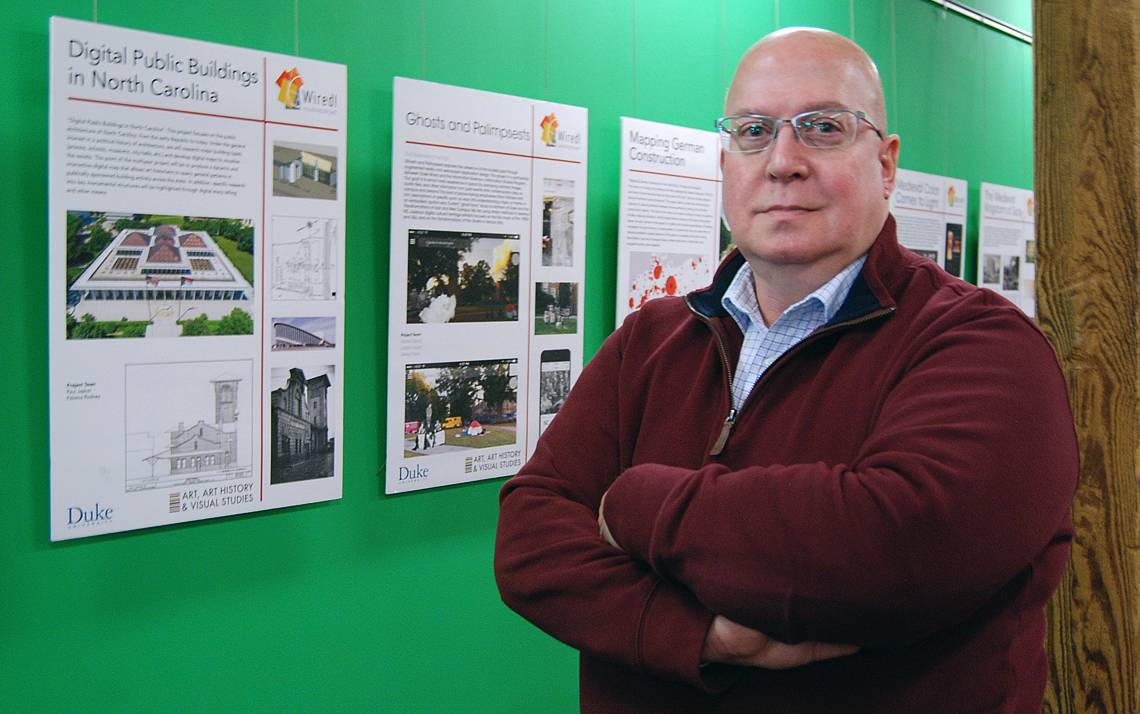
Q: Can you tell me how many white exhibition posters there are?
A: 5